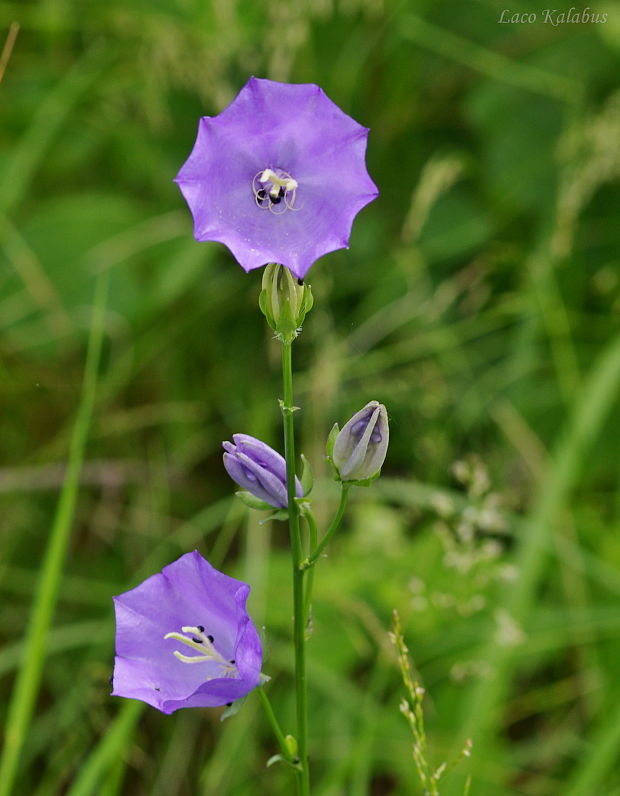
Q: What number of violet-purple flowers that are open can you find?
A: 2